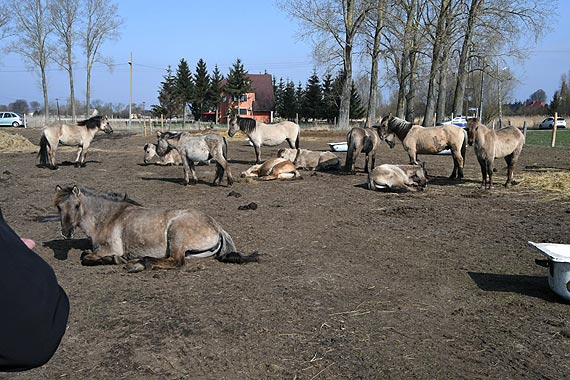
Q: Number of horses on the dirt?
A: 11